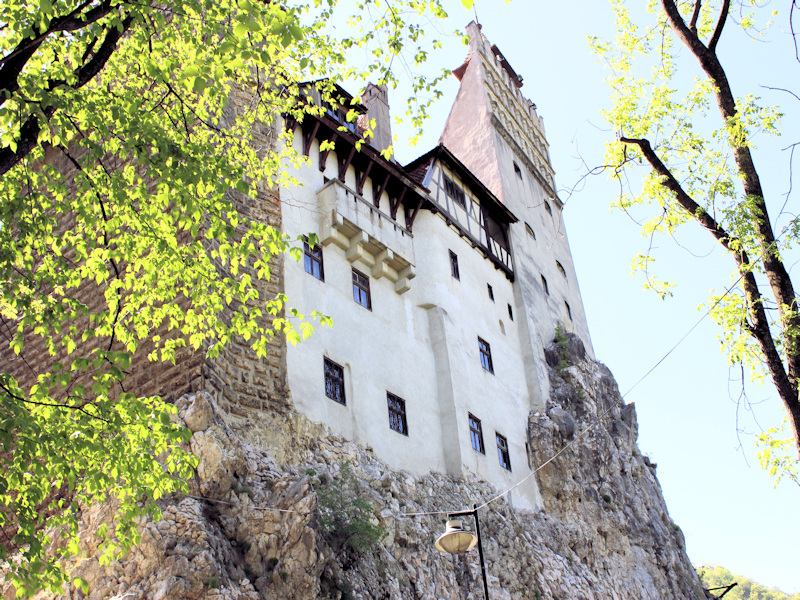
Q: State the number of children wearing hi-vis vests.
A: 0